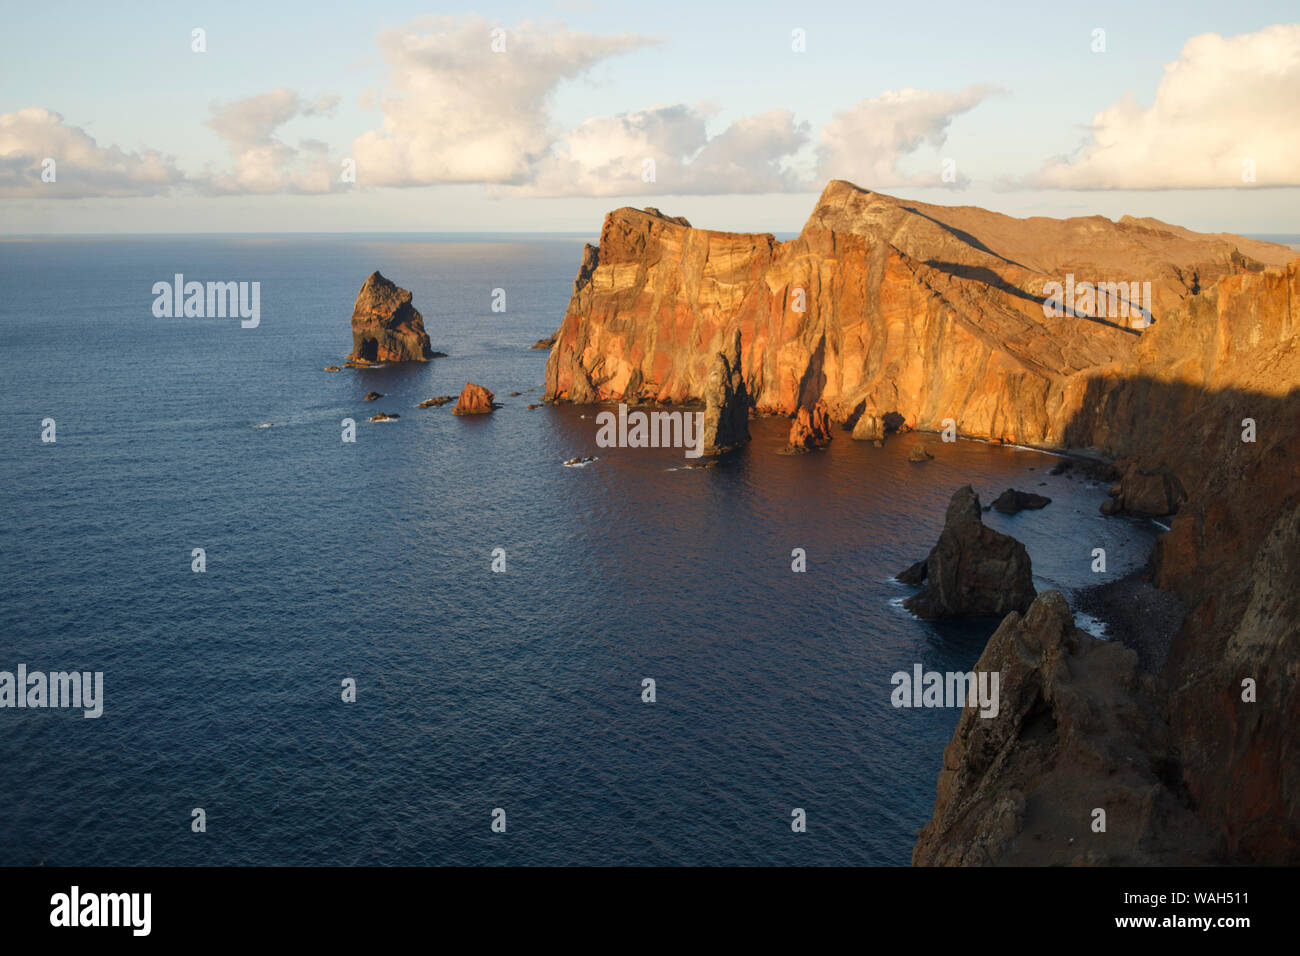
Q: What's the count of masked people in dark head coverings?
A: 0